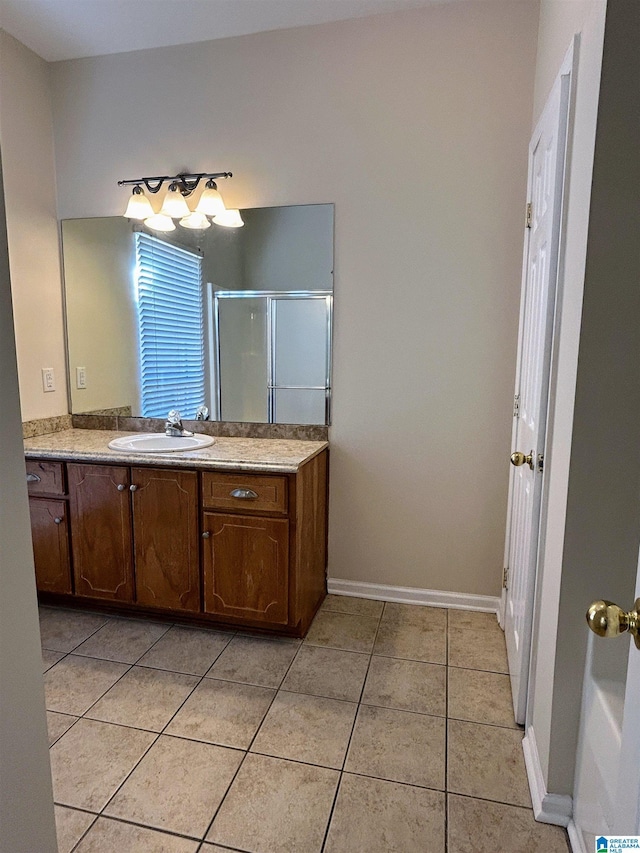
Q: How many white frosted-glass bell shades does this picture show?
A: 3